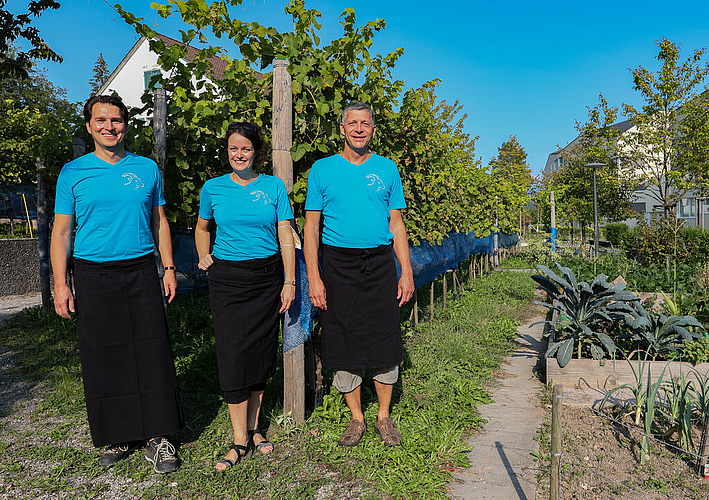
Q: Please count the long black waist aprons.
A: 3